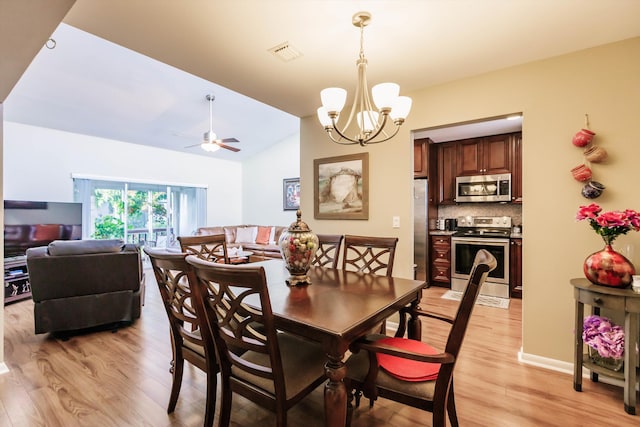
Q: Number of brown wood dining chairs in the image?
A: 6